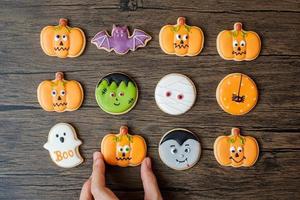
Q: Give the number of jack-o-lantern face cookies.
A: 6